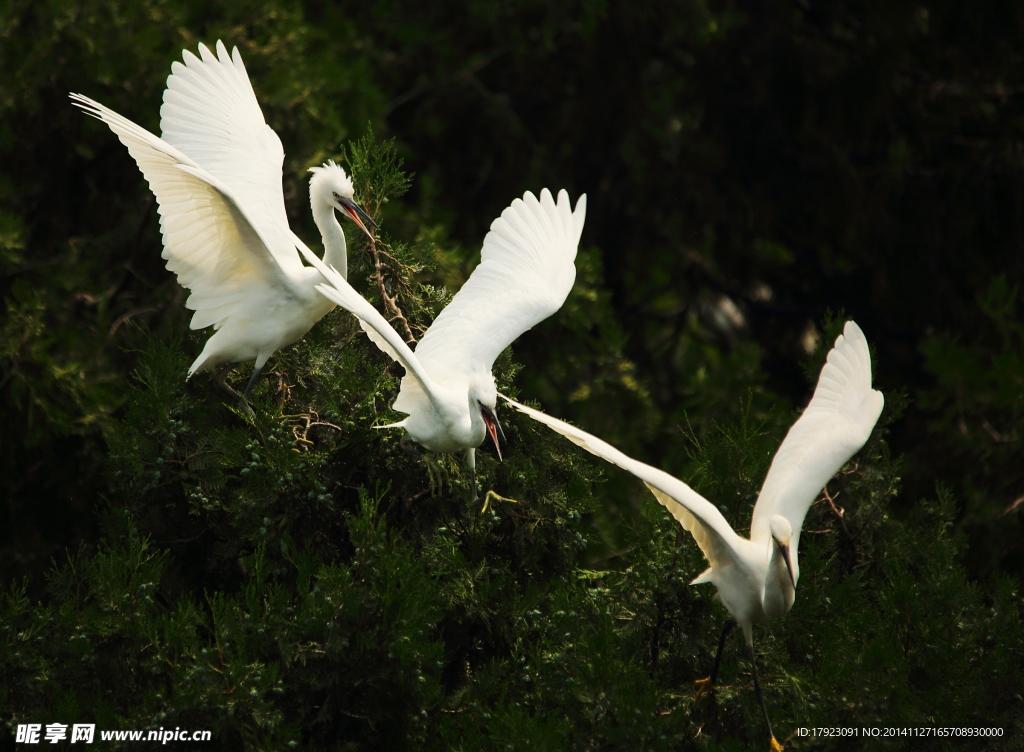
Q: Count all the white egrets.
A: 3